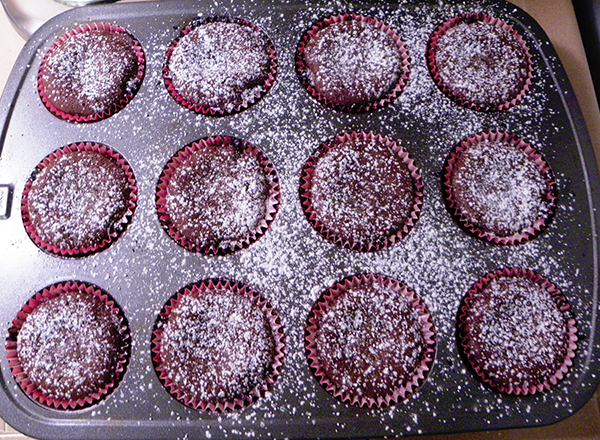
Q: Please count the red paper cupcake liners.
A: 12